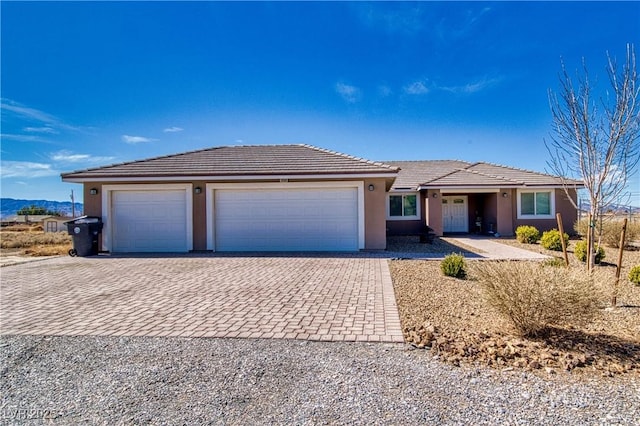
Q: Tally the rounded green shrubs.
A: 5